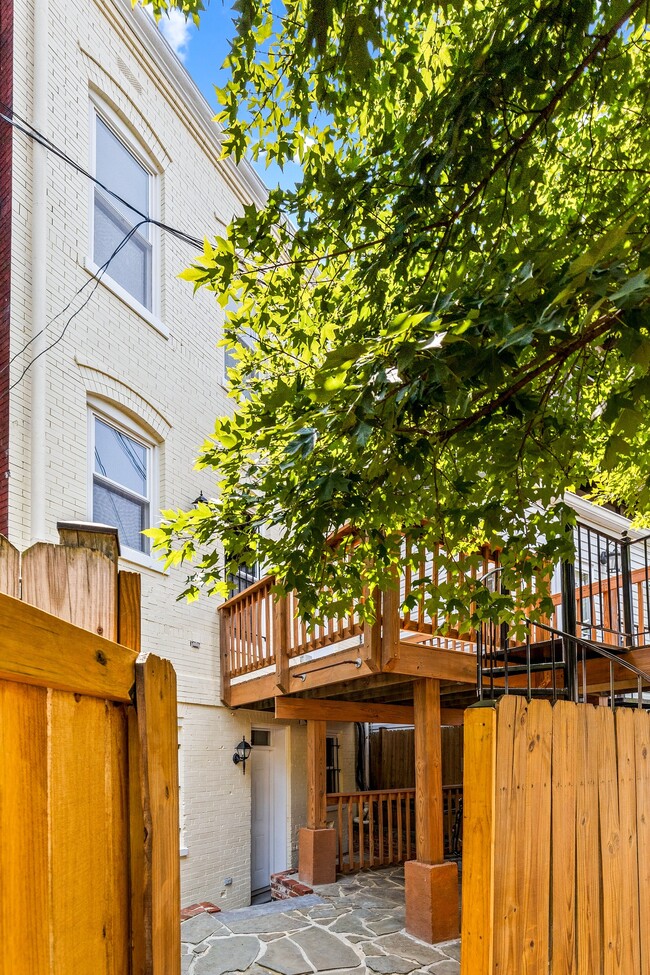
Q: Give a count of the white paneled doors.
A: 1